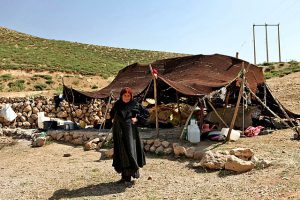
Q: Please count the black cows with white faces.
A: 0